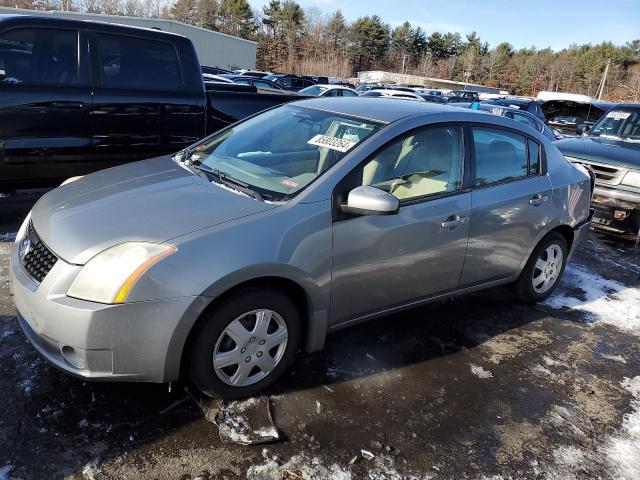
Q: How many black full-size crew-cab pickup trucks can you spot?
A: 1